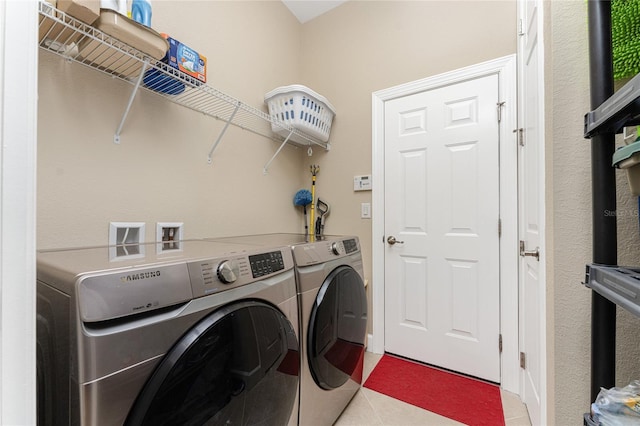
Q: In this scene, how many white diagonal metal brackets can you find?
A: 3